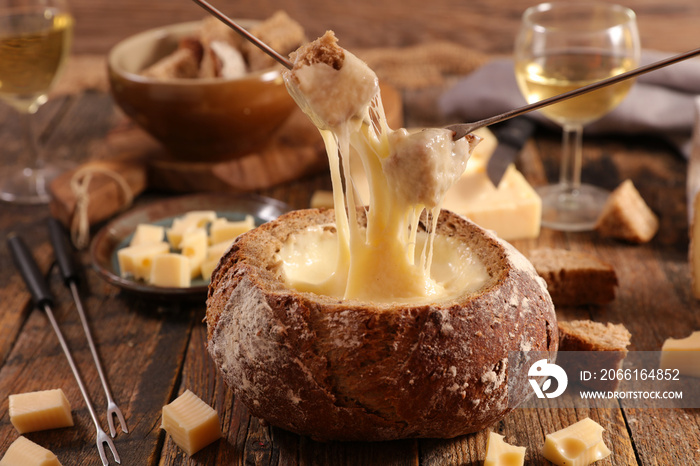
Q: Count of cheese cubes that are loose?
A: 6